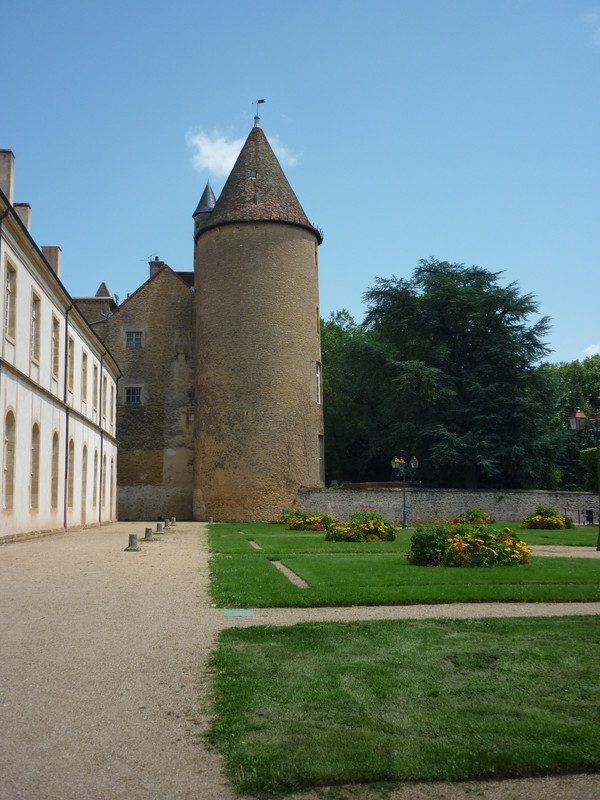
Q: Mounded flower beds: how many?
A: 5